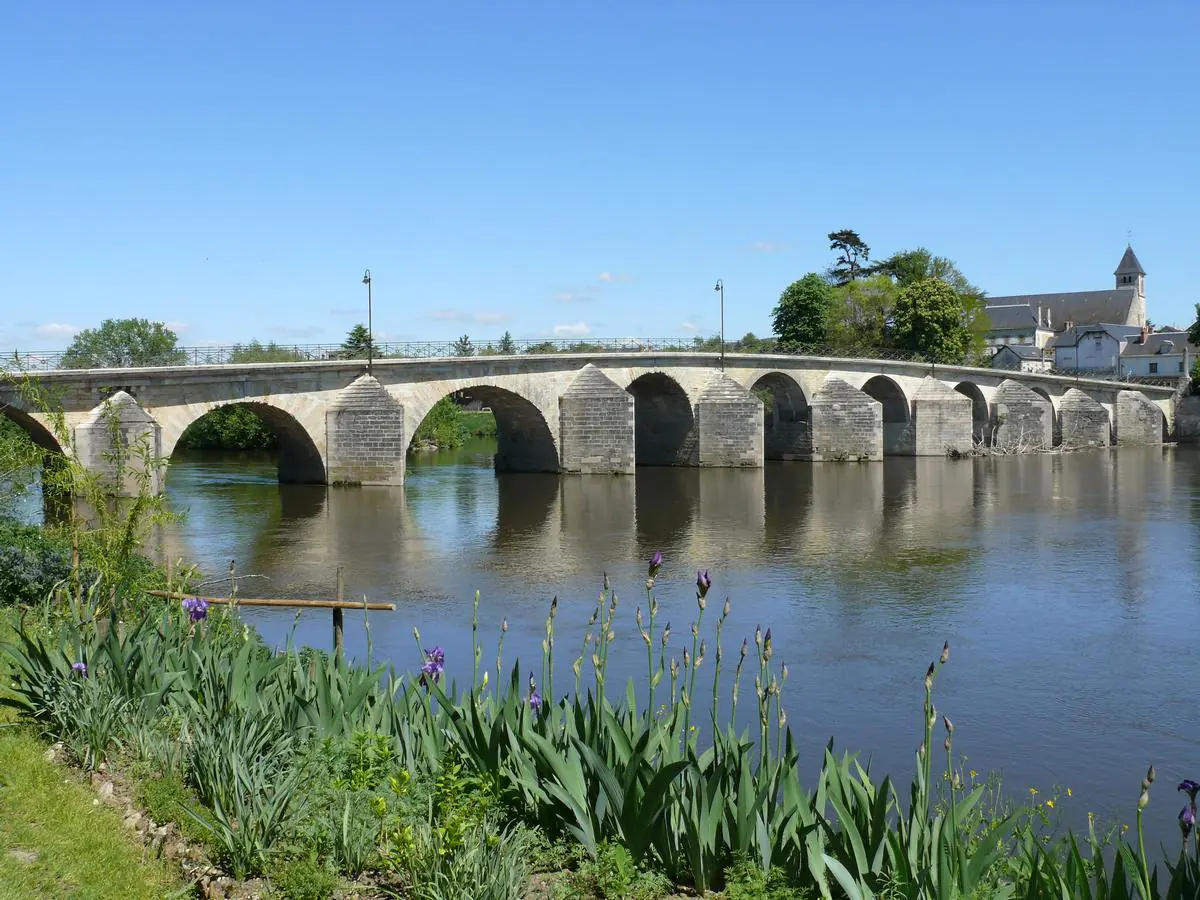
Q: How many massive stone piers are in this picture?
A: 9